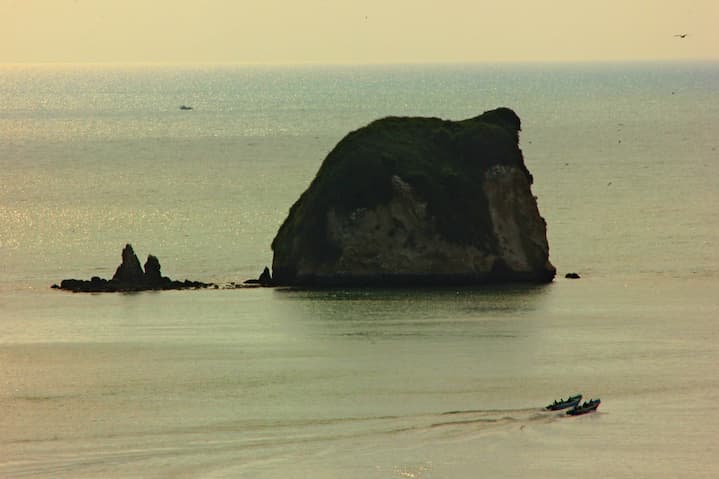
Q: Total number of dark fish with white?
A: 0